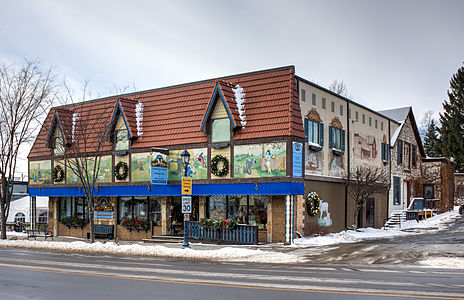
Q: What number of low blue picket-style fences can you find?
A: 1